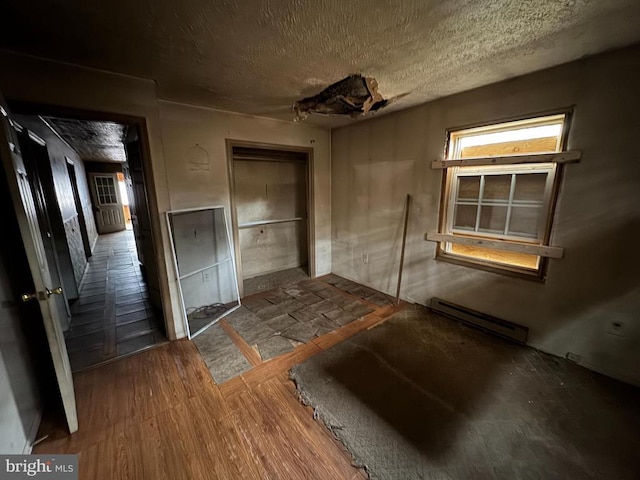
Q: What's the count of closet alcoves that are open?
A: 1